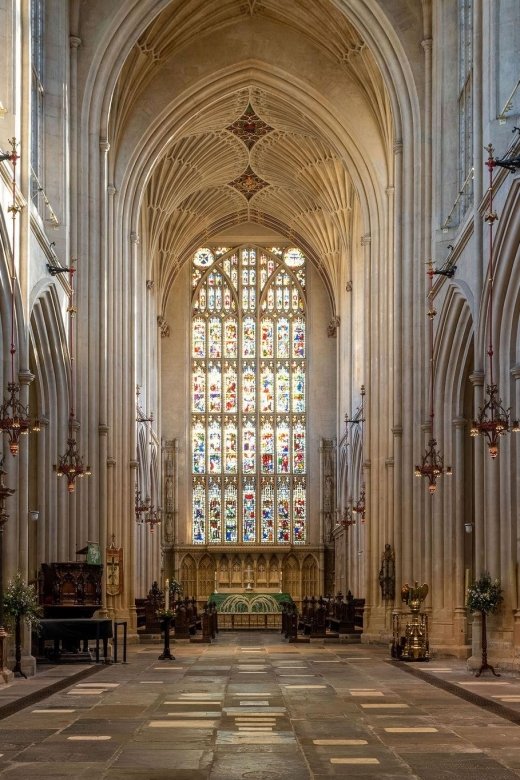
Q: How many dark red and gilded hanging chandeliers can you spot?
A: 8